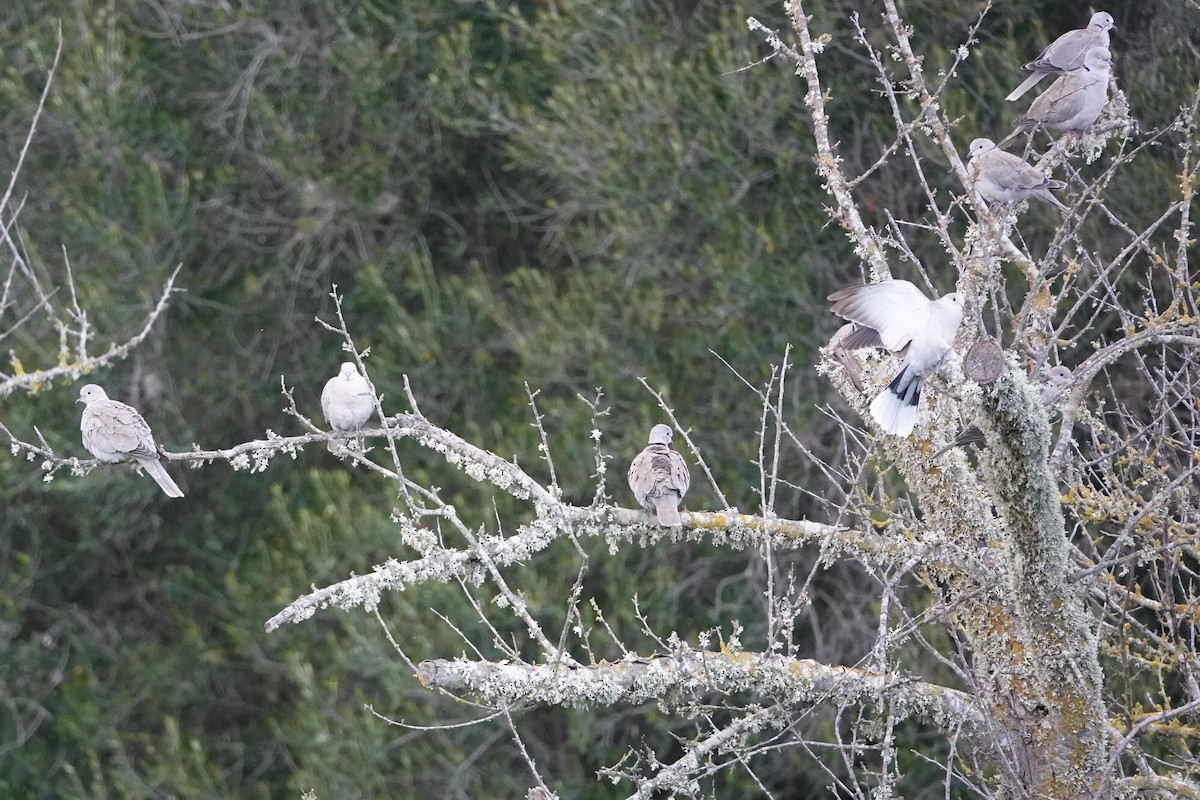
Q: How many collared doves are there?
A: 8